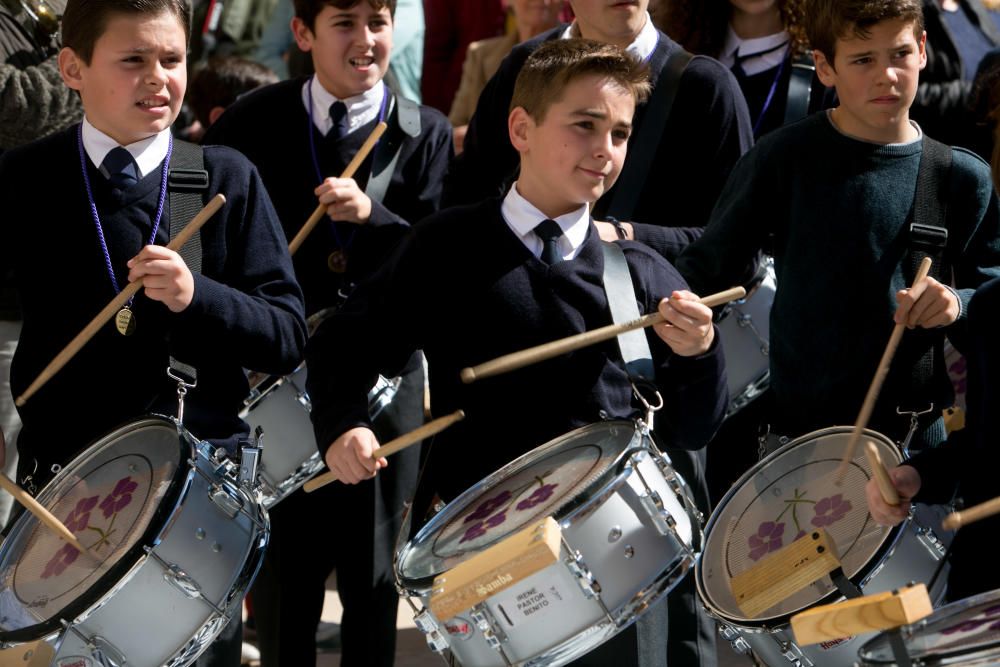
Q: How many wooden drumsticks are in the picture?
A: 8